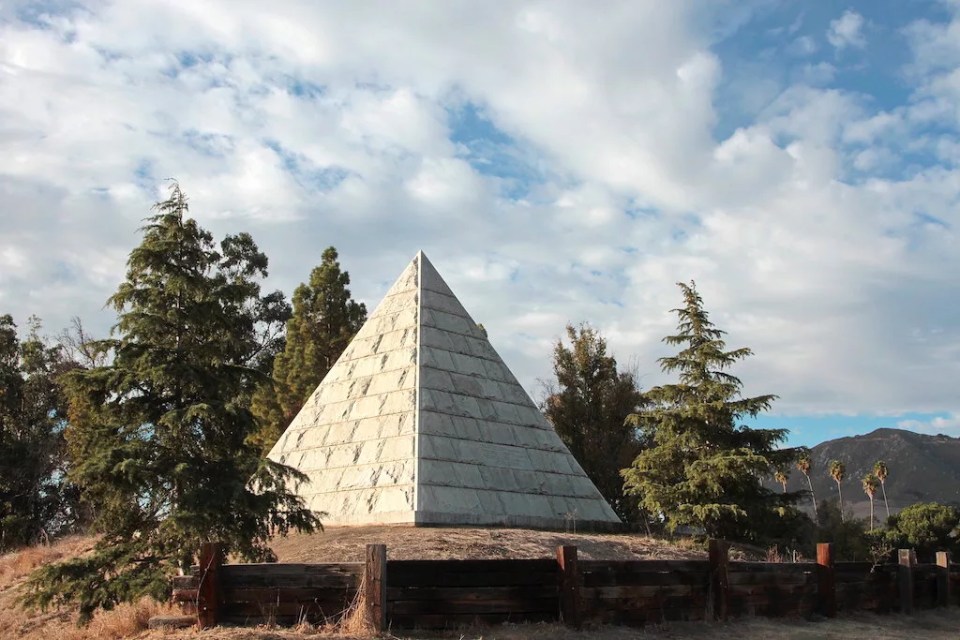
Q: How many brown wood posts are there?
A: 7